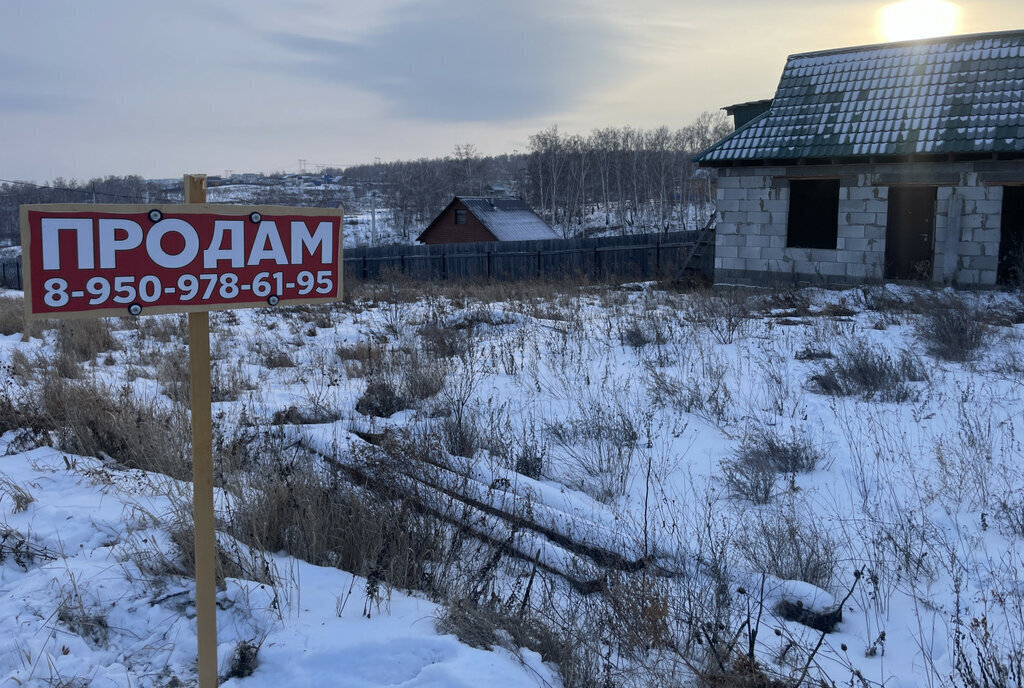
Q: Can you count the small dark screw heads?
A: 4